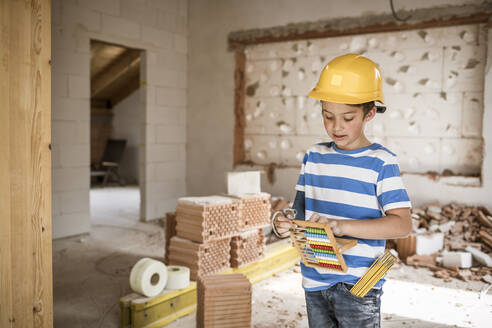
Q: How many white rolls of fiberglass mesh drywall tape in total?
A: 2